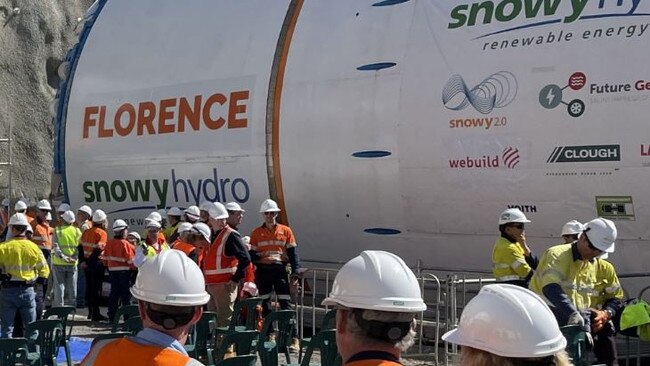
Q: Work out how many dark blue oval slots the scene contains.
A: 4